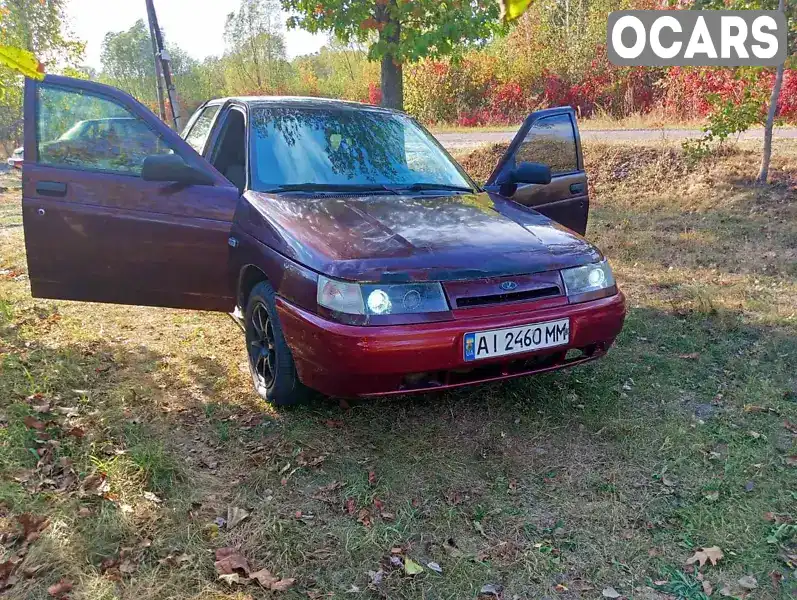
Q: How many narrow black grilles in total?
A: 1